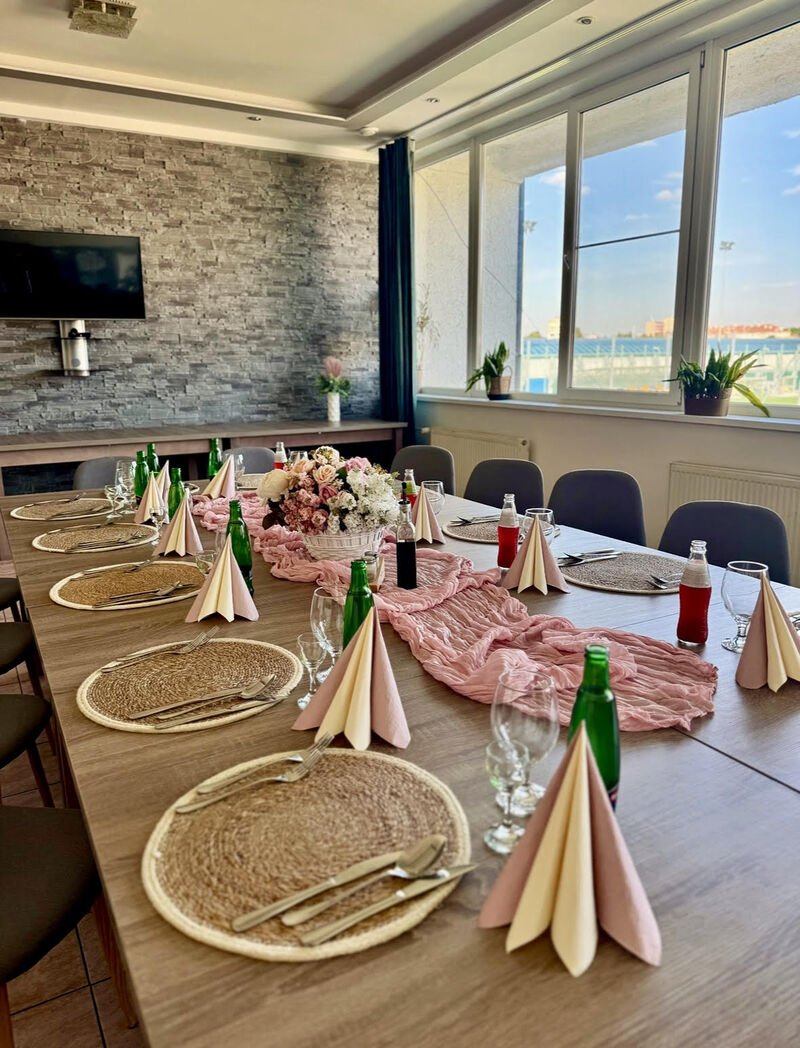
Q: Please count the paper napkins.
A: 10